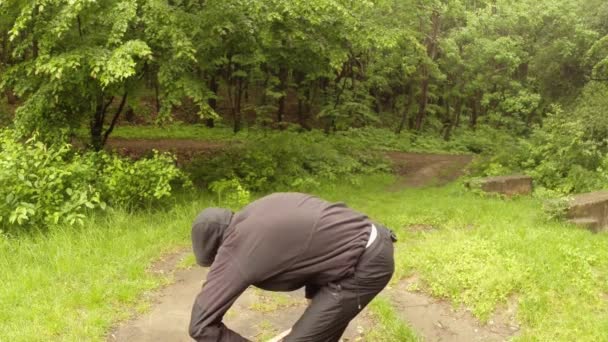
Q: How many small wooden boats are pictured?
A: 0